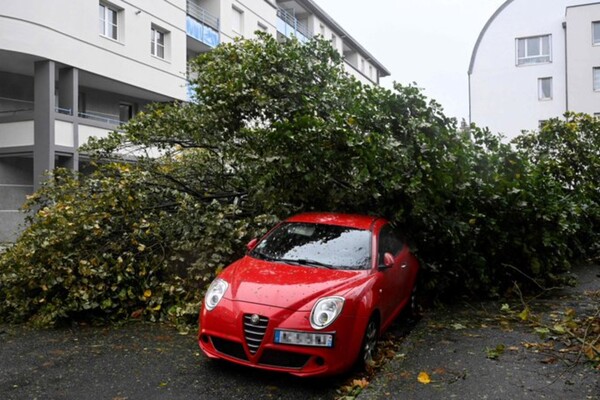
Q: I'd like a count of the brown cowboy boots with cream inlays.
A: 0